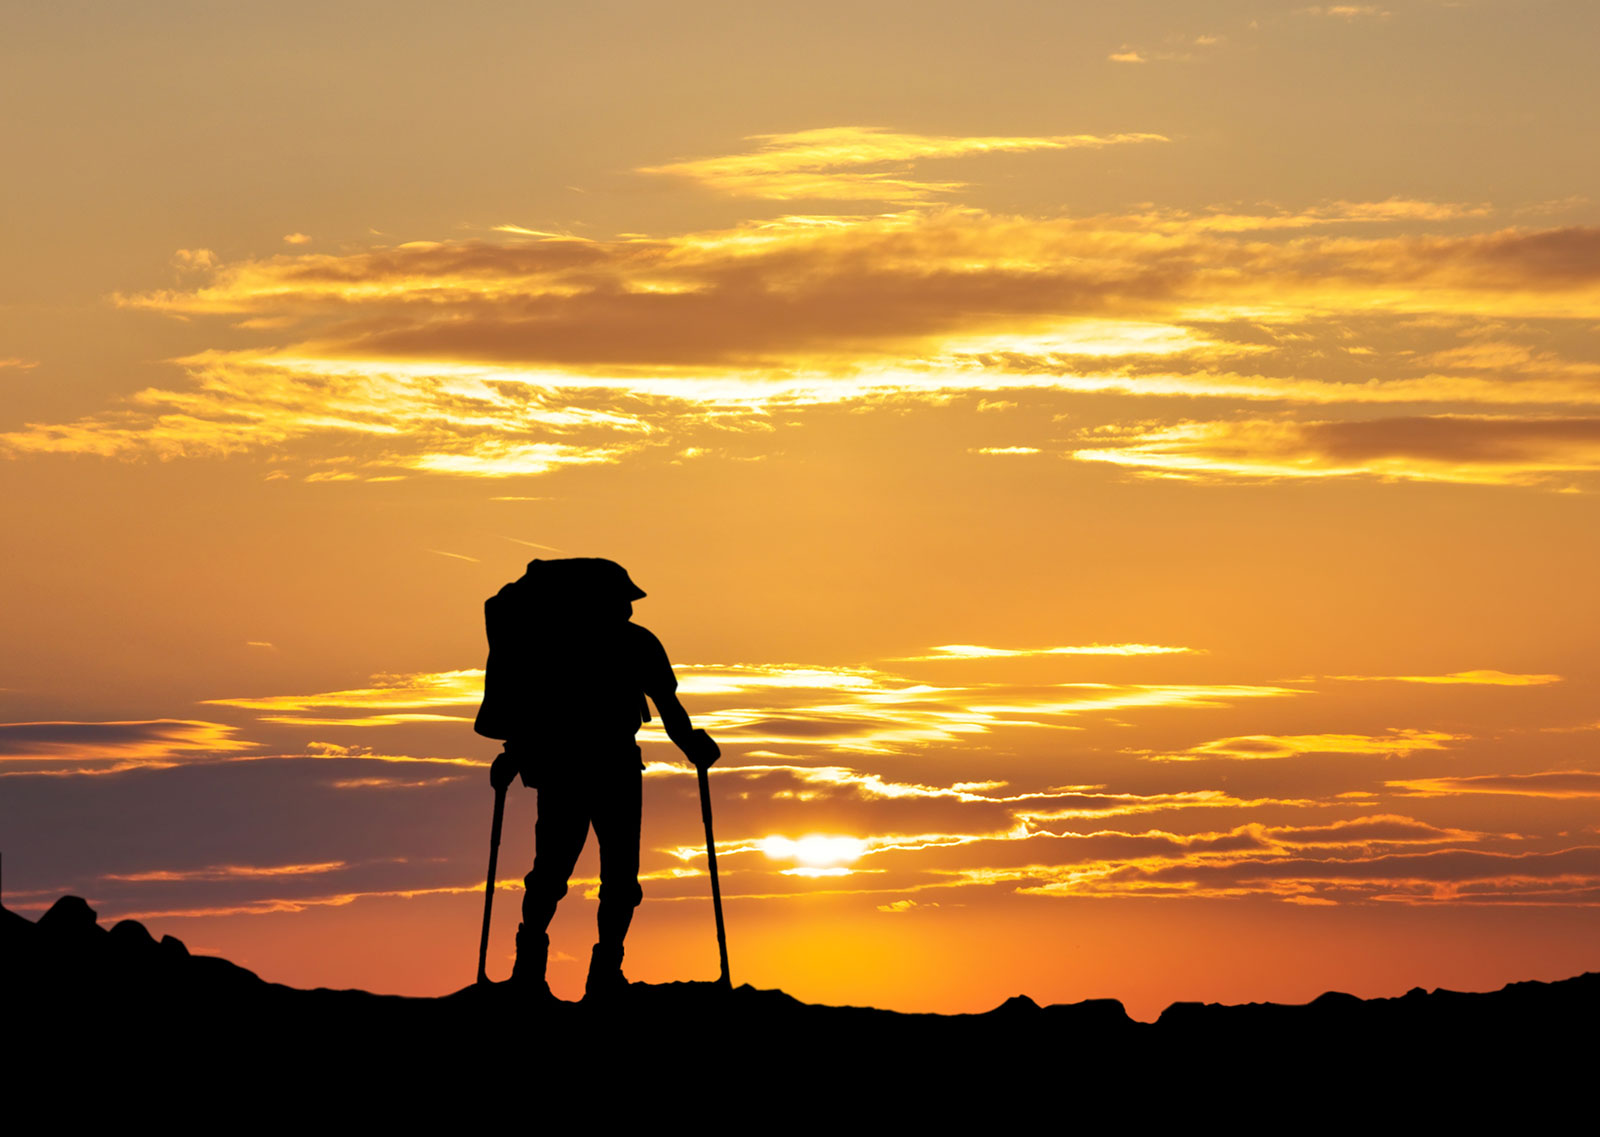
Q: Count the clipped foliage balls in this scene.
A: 0